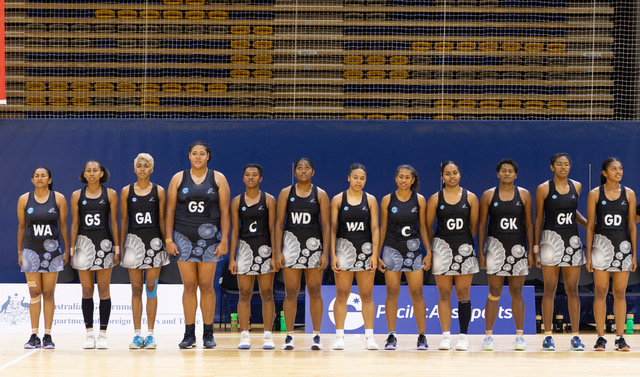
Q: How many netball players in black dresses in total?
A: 12